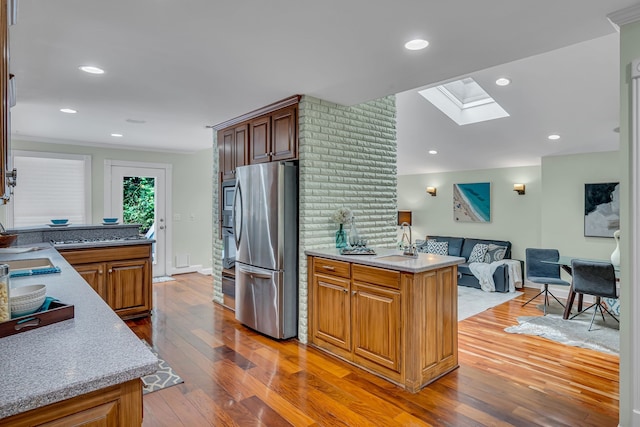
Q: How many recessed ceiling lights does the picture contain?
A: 7